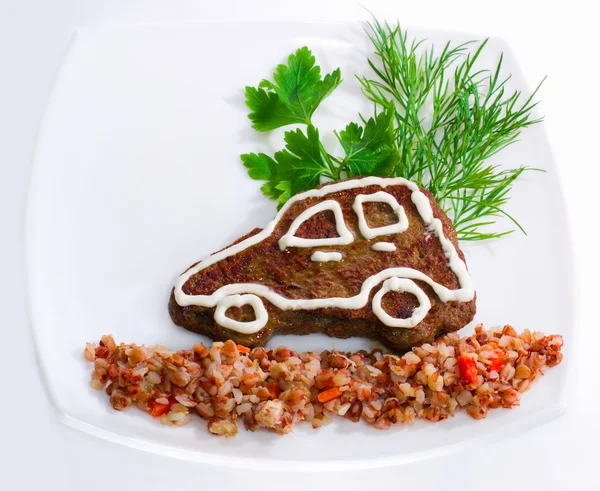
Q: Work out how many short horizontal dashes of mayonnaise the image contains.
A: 2